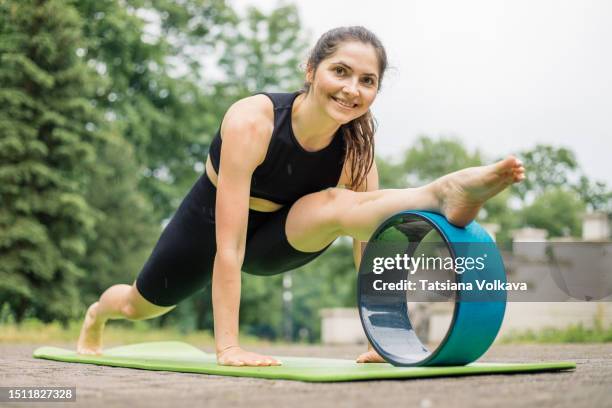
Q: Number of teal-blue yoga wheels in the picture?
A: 1